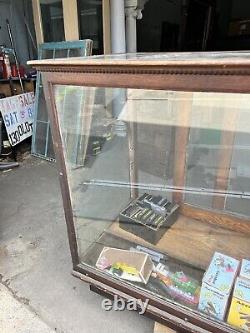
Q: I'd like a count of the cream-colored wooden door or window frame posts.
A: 3